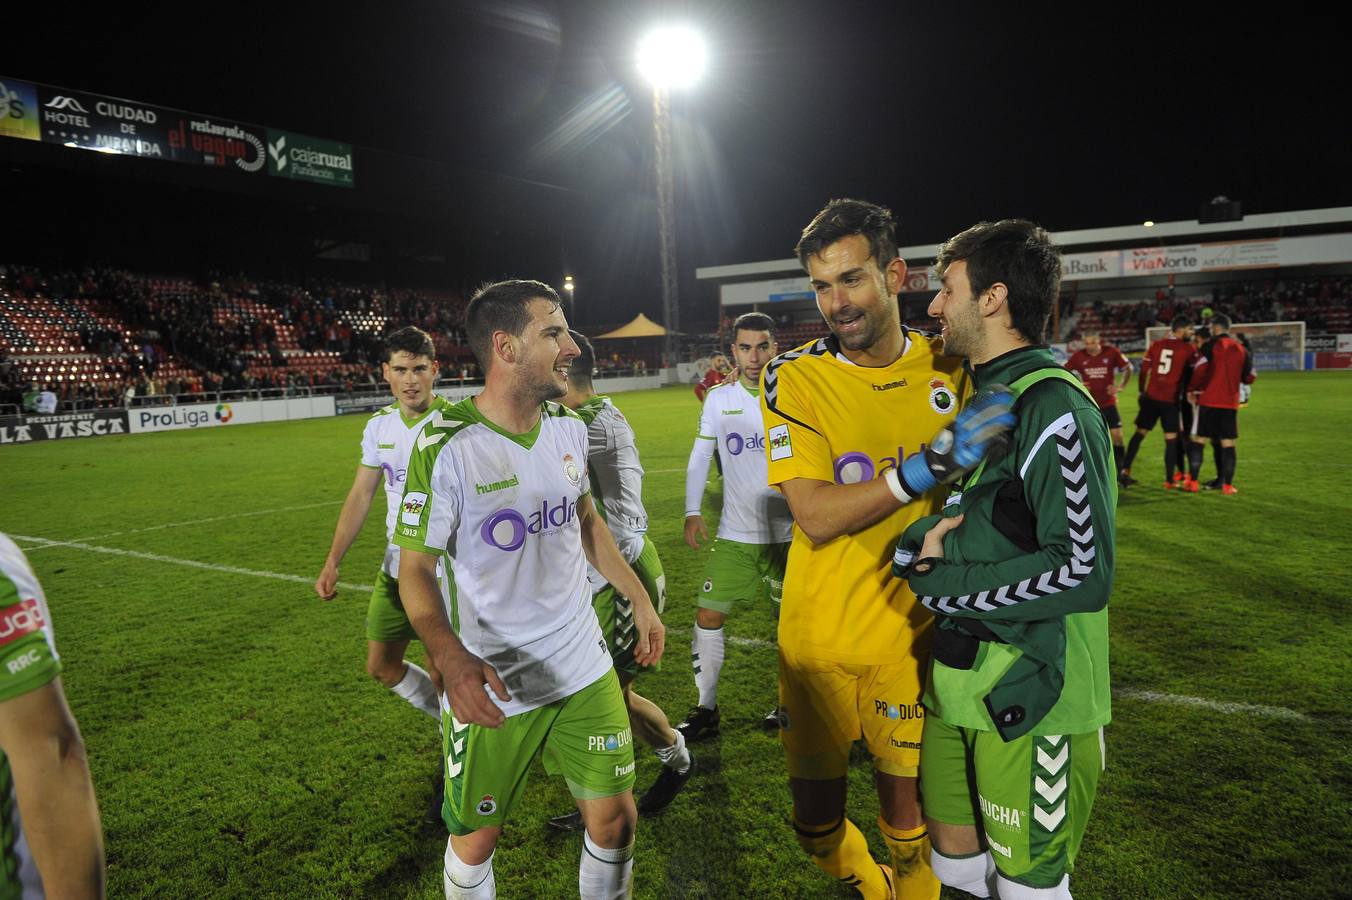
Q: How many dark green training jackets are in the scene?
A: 1